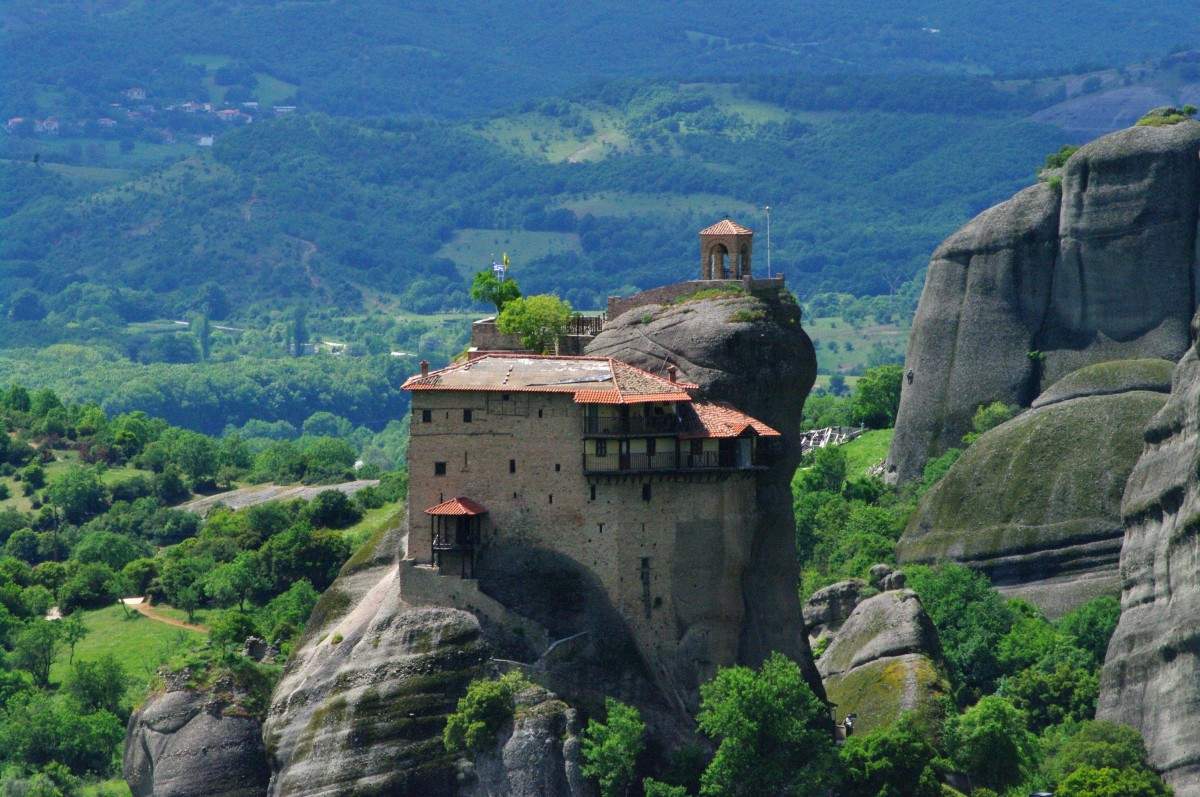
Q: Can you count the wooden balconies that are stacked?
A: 2